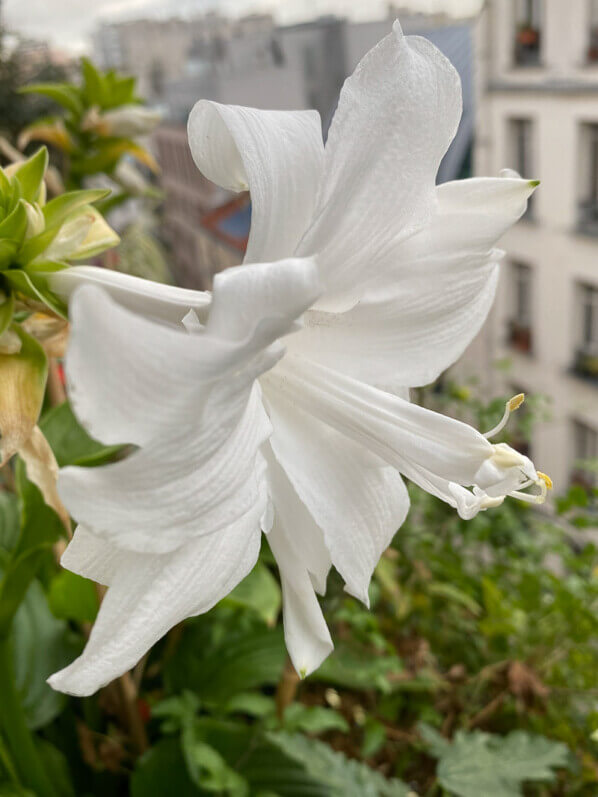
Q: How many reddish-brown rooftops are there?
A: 1